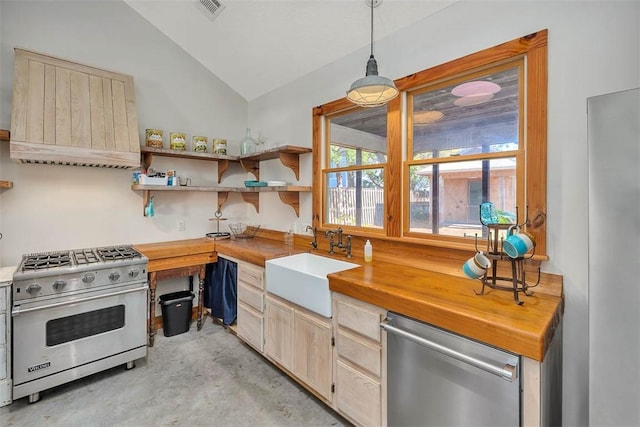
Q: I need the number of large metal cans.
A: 4